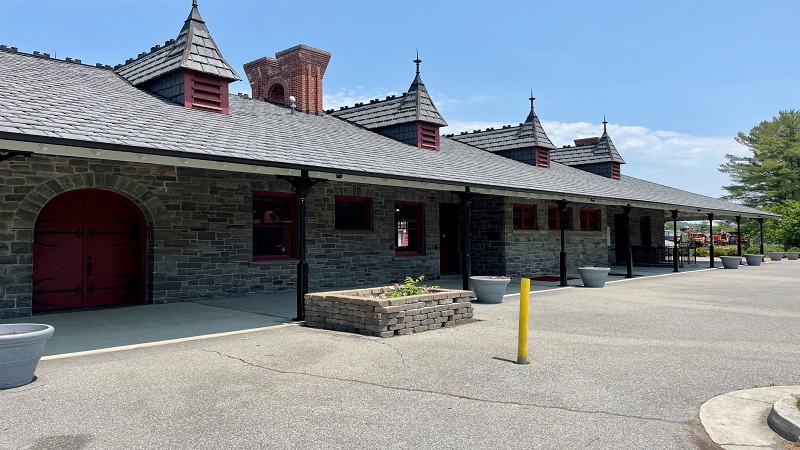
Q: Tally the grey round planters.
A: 7